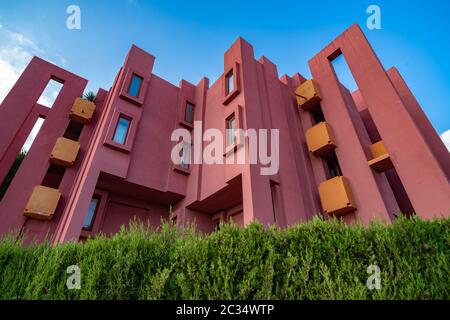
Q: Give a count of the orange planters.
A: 7